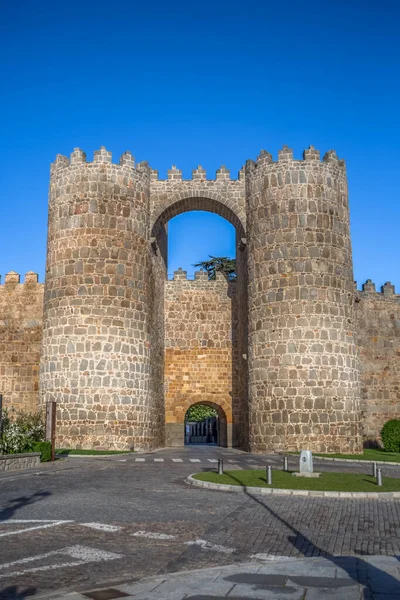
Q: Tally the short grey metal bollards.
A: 5